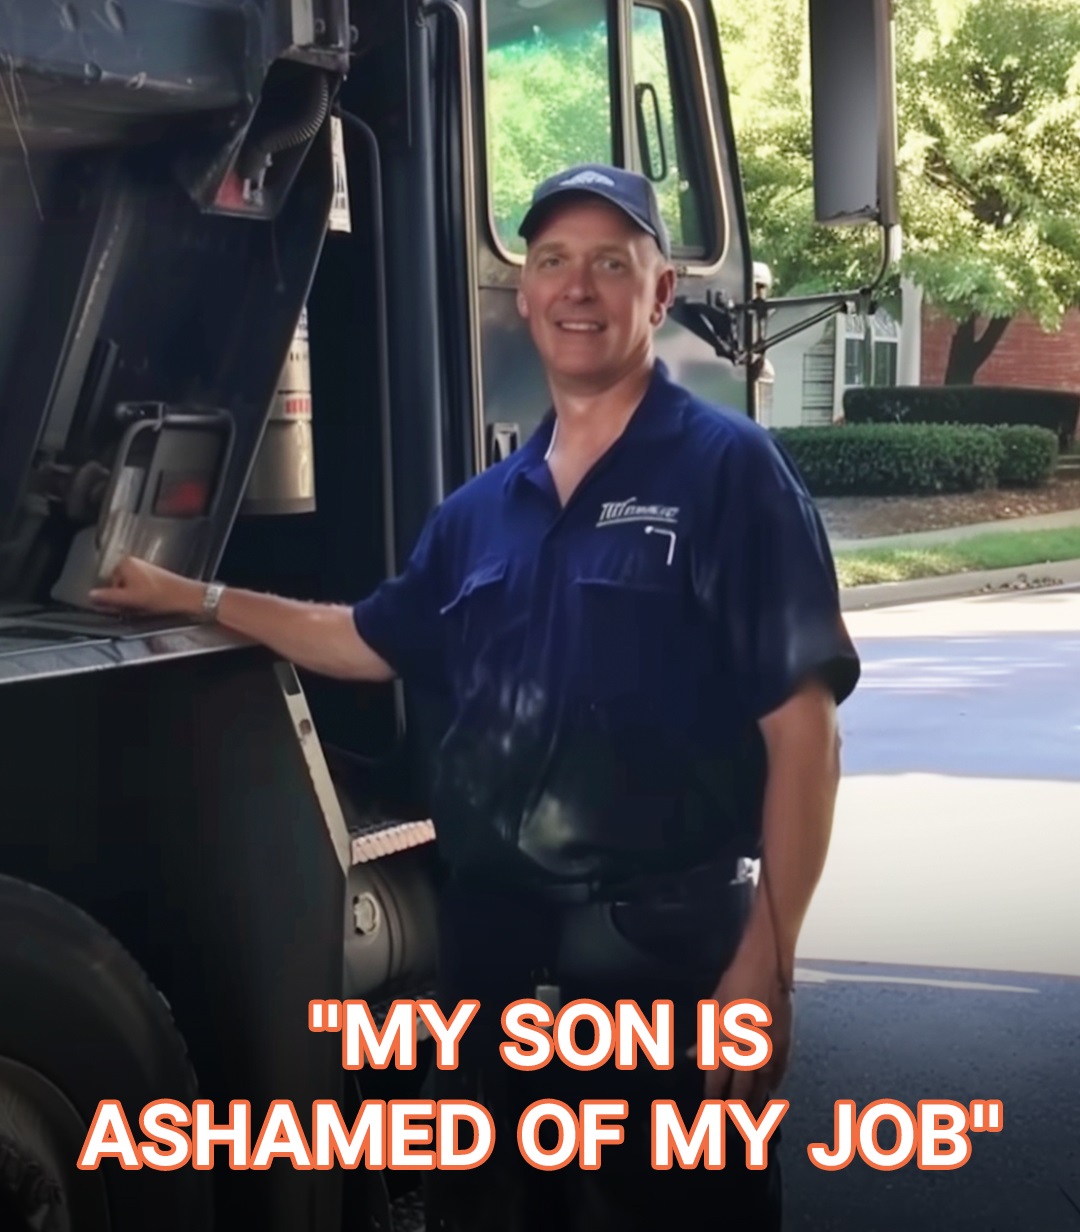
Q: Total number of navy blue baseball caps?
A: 1